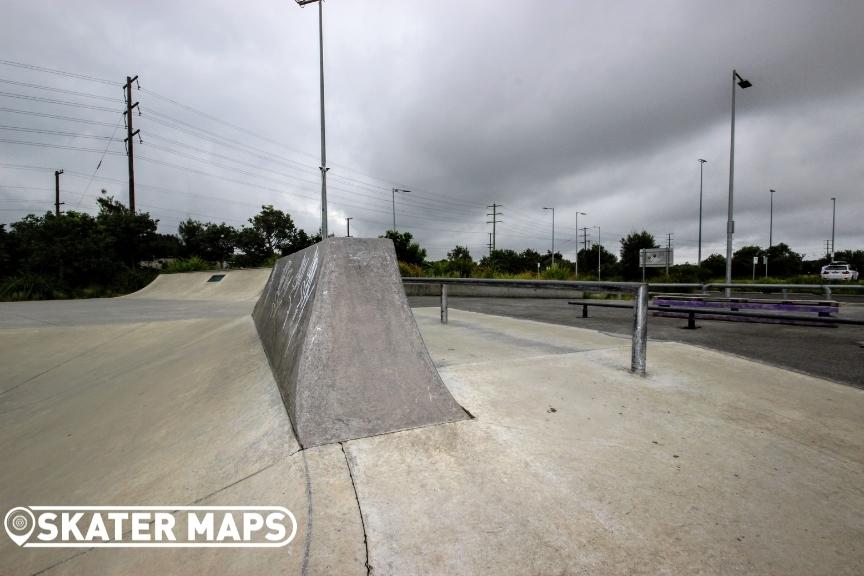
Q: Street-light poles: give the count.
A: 9